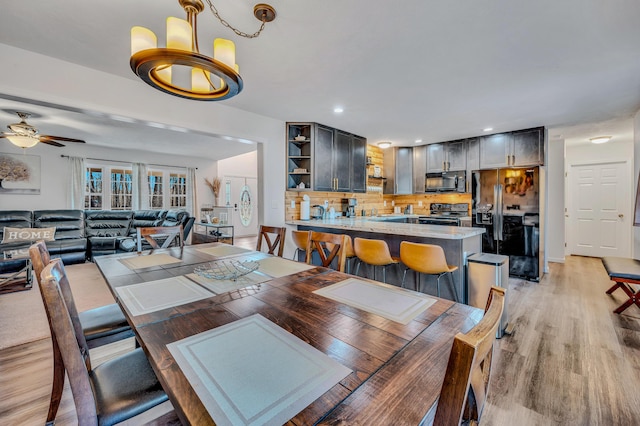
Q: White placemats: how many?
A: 7